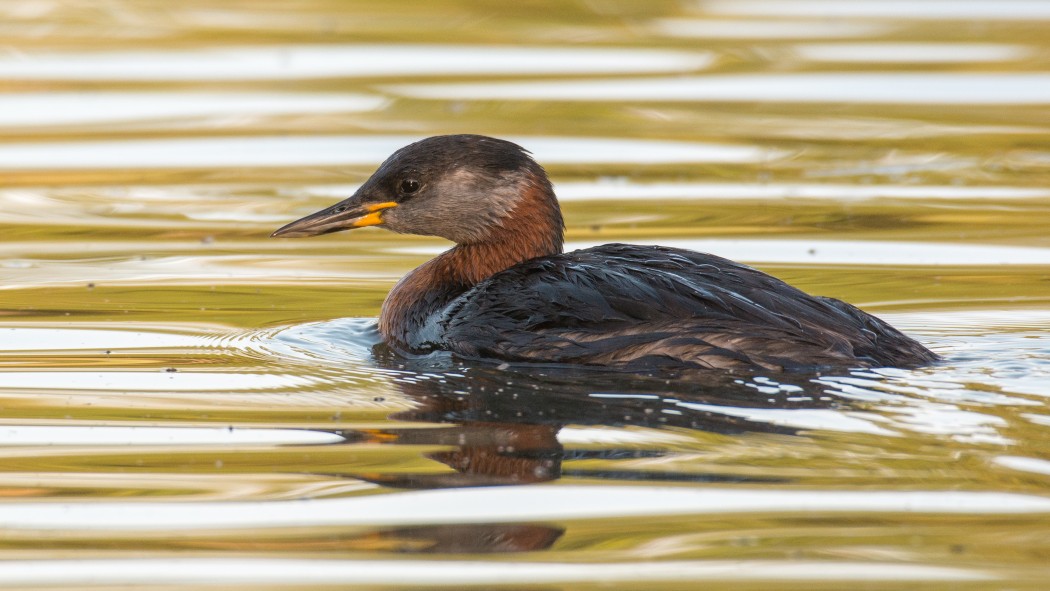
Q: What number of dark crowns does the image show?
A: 1